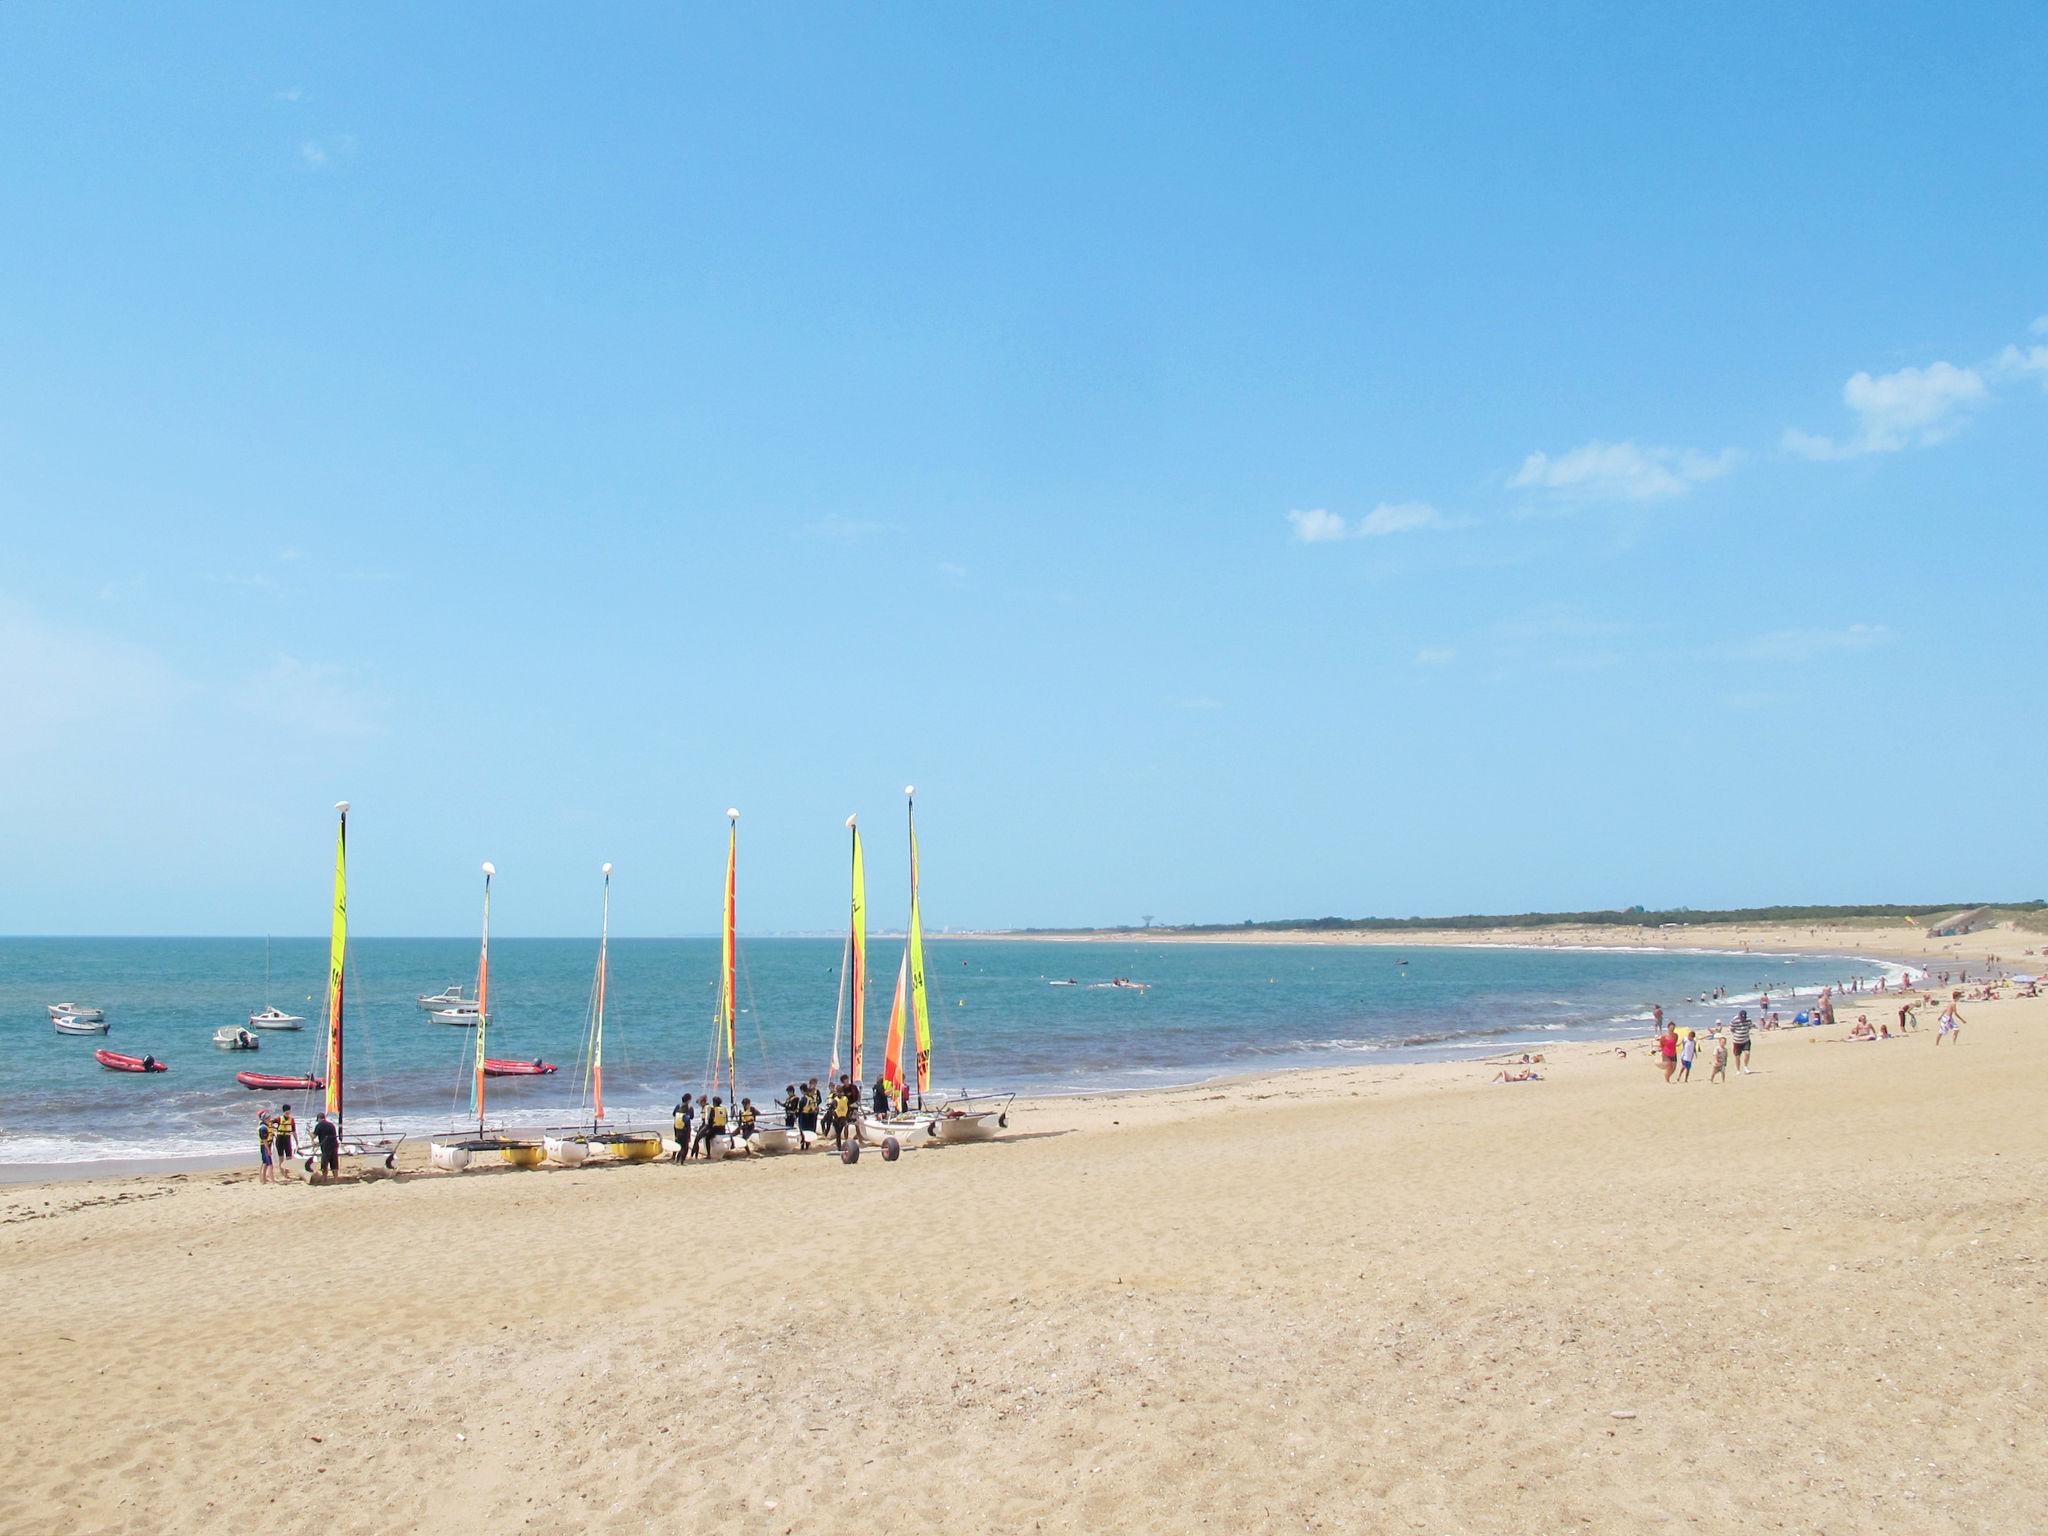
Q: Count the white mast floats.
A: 6